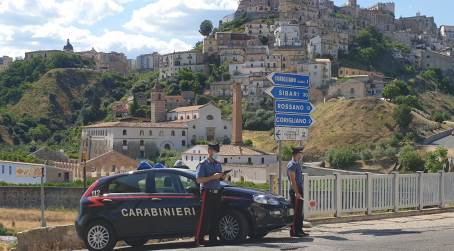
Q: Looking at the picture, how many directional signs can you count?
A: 5